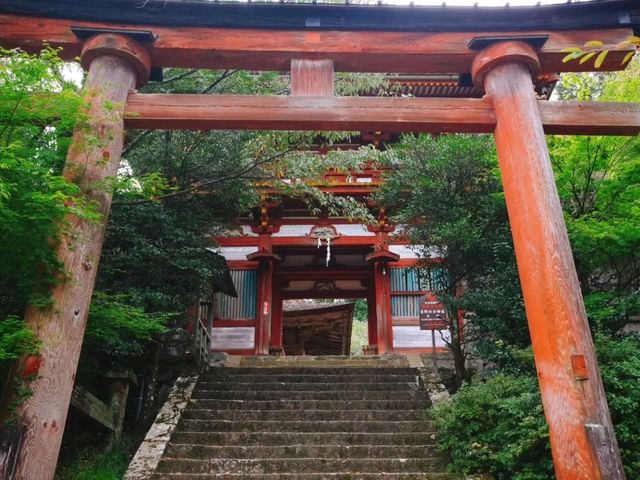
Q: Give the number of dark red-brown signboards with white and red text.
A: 1